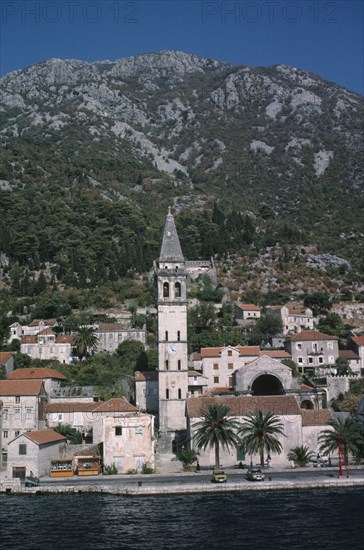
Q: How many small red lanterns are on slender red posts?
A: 1